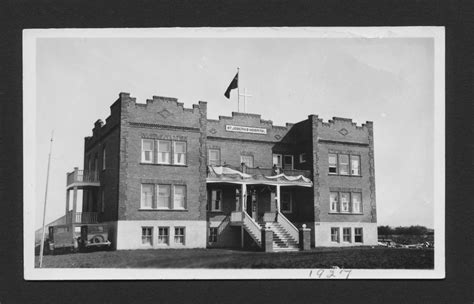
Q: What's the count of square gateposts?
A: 2